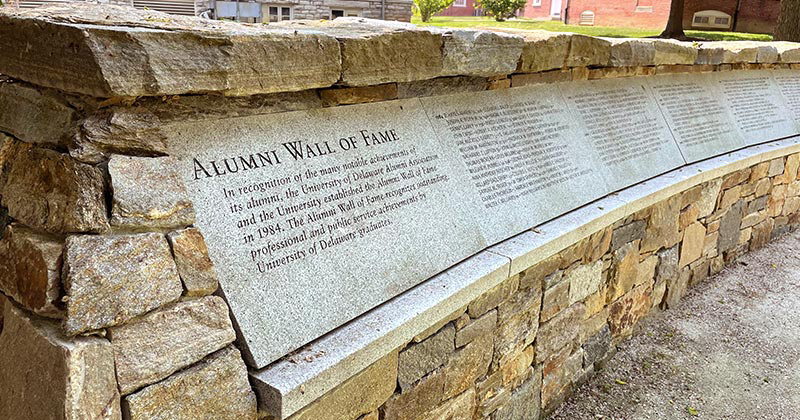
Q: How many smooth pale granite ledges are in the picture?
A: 1